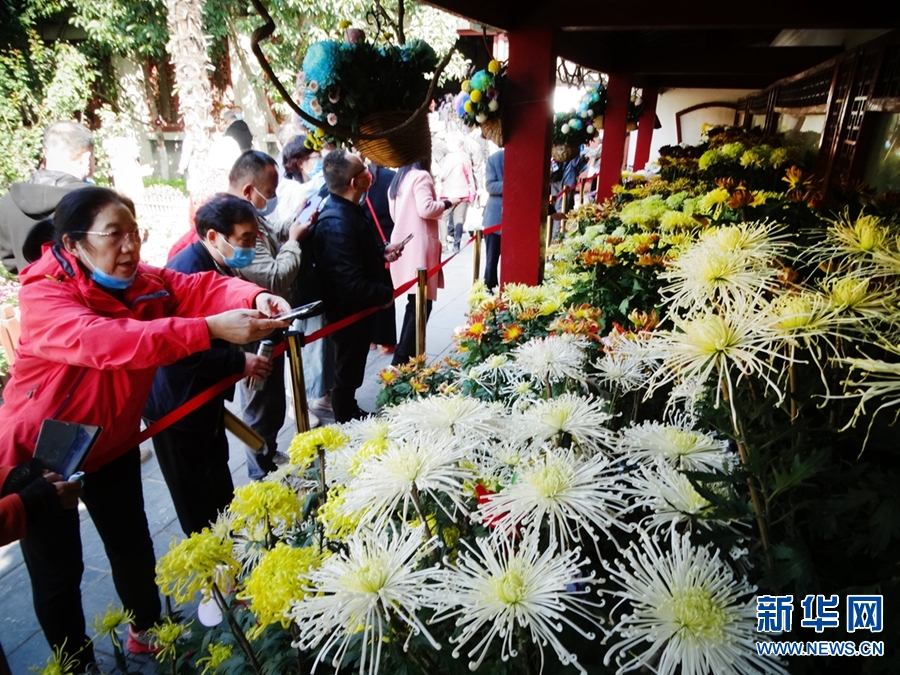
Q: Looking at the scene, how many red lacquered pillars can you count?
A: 3